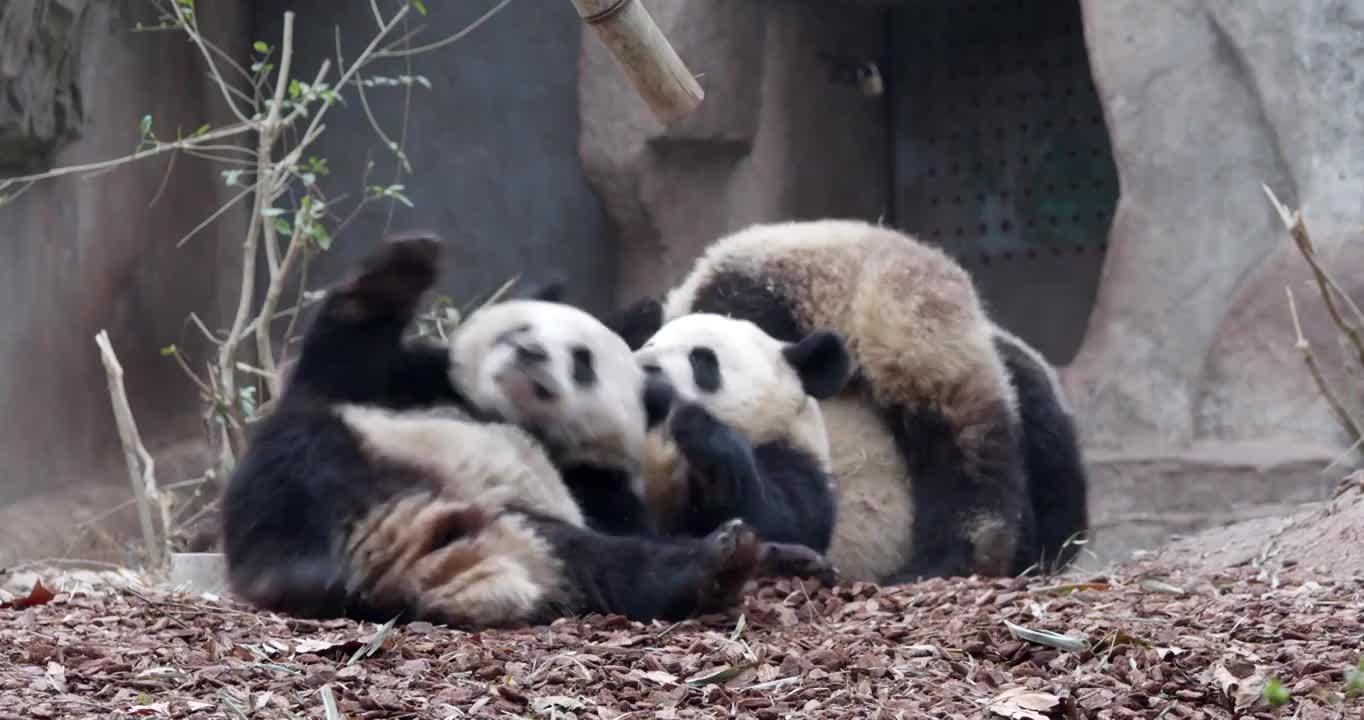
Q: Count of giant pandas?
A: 3